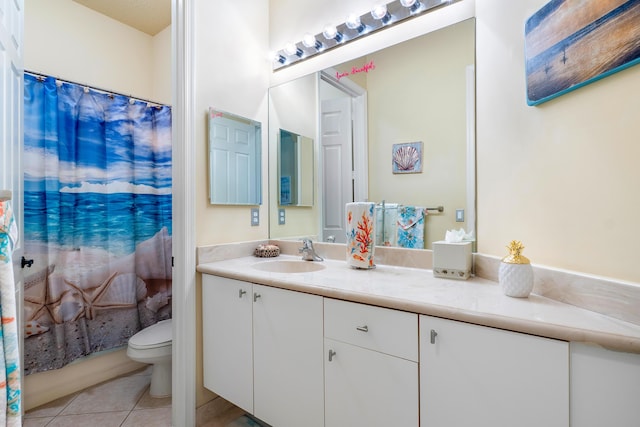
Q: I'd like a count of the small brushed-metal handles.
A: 5